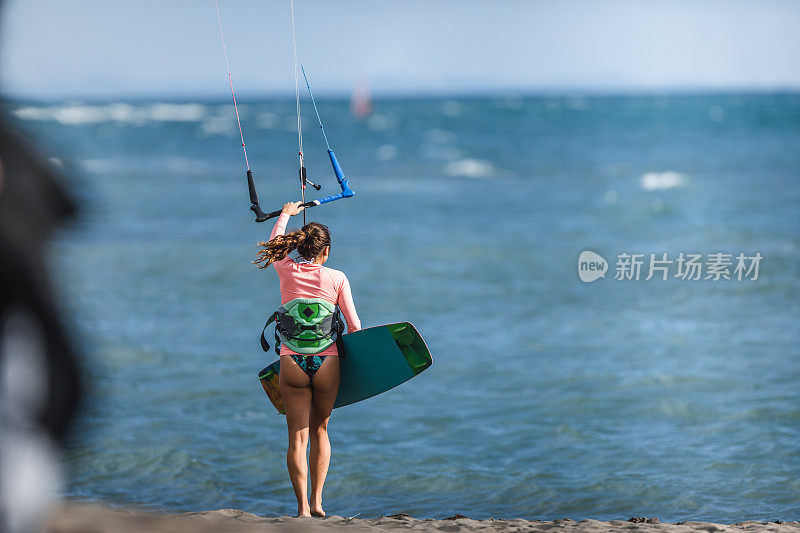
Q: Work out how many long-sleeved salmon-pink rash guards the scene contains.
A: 1